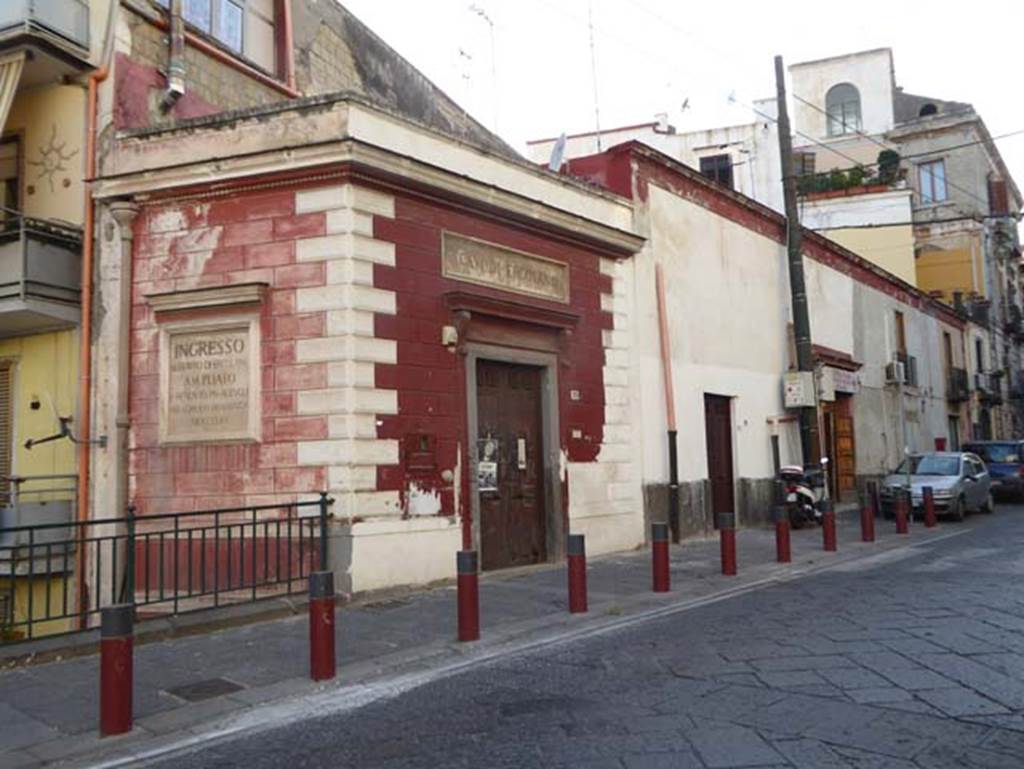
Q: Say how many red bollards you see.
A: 11